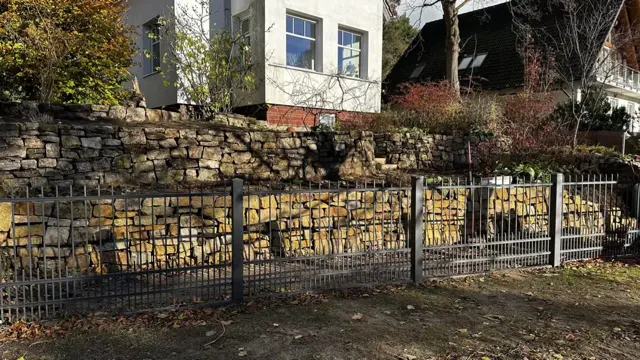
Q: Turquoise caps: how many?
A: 0